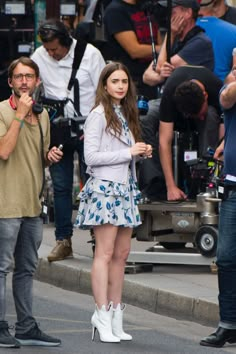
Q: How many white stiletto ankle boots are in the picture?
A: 2